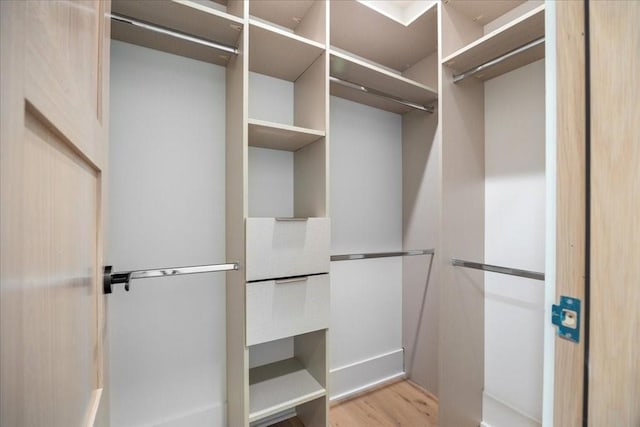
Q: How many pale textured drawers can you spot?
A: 2